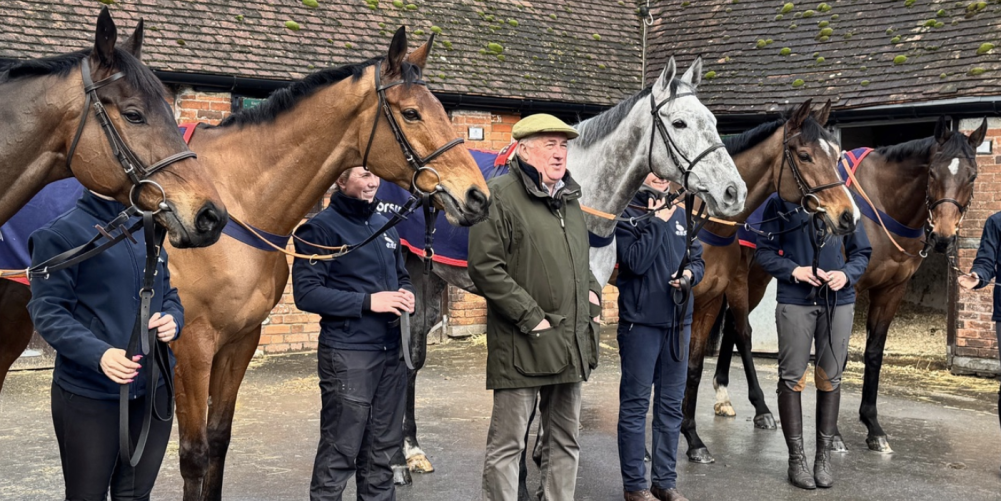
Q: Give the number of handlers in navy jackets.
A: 5